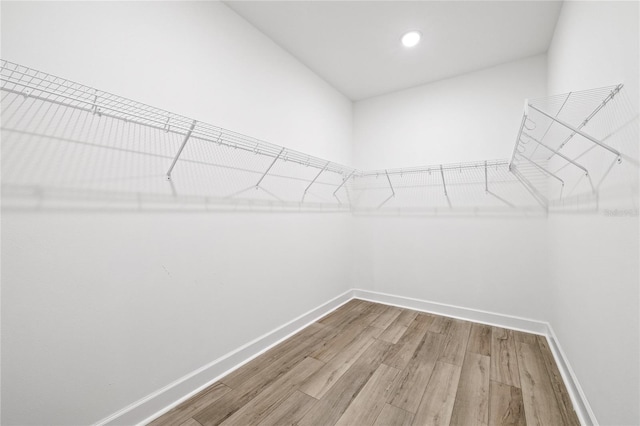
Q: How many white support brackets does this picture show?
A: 10